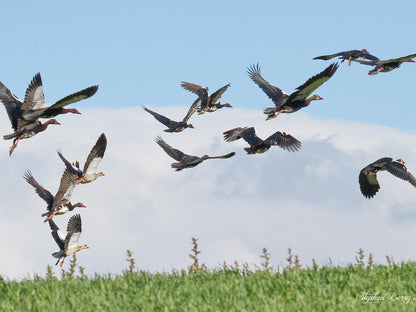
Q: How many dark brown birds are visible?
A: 11